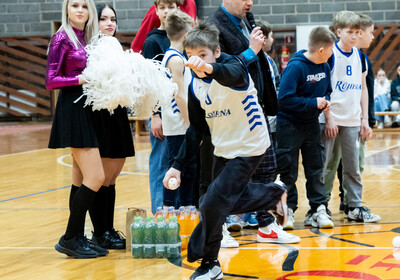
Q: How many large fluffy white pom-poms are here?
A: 2